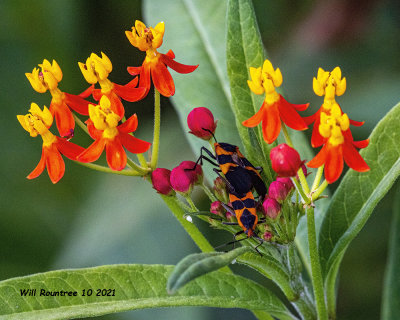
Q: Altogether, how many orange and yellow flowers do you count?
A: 8